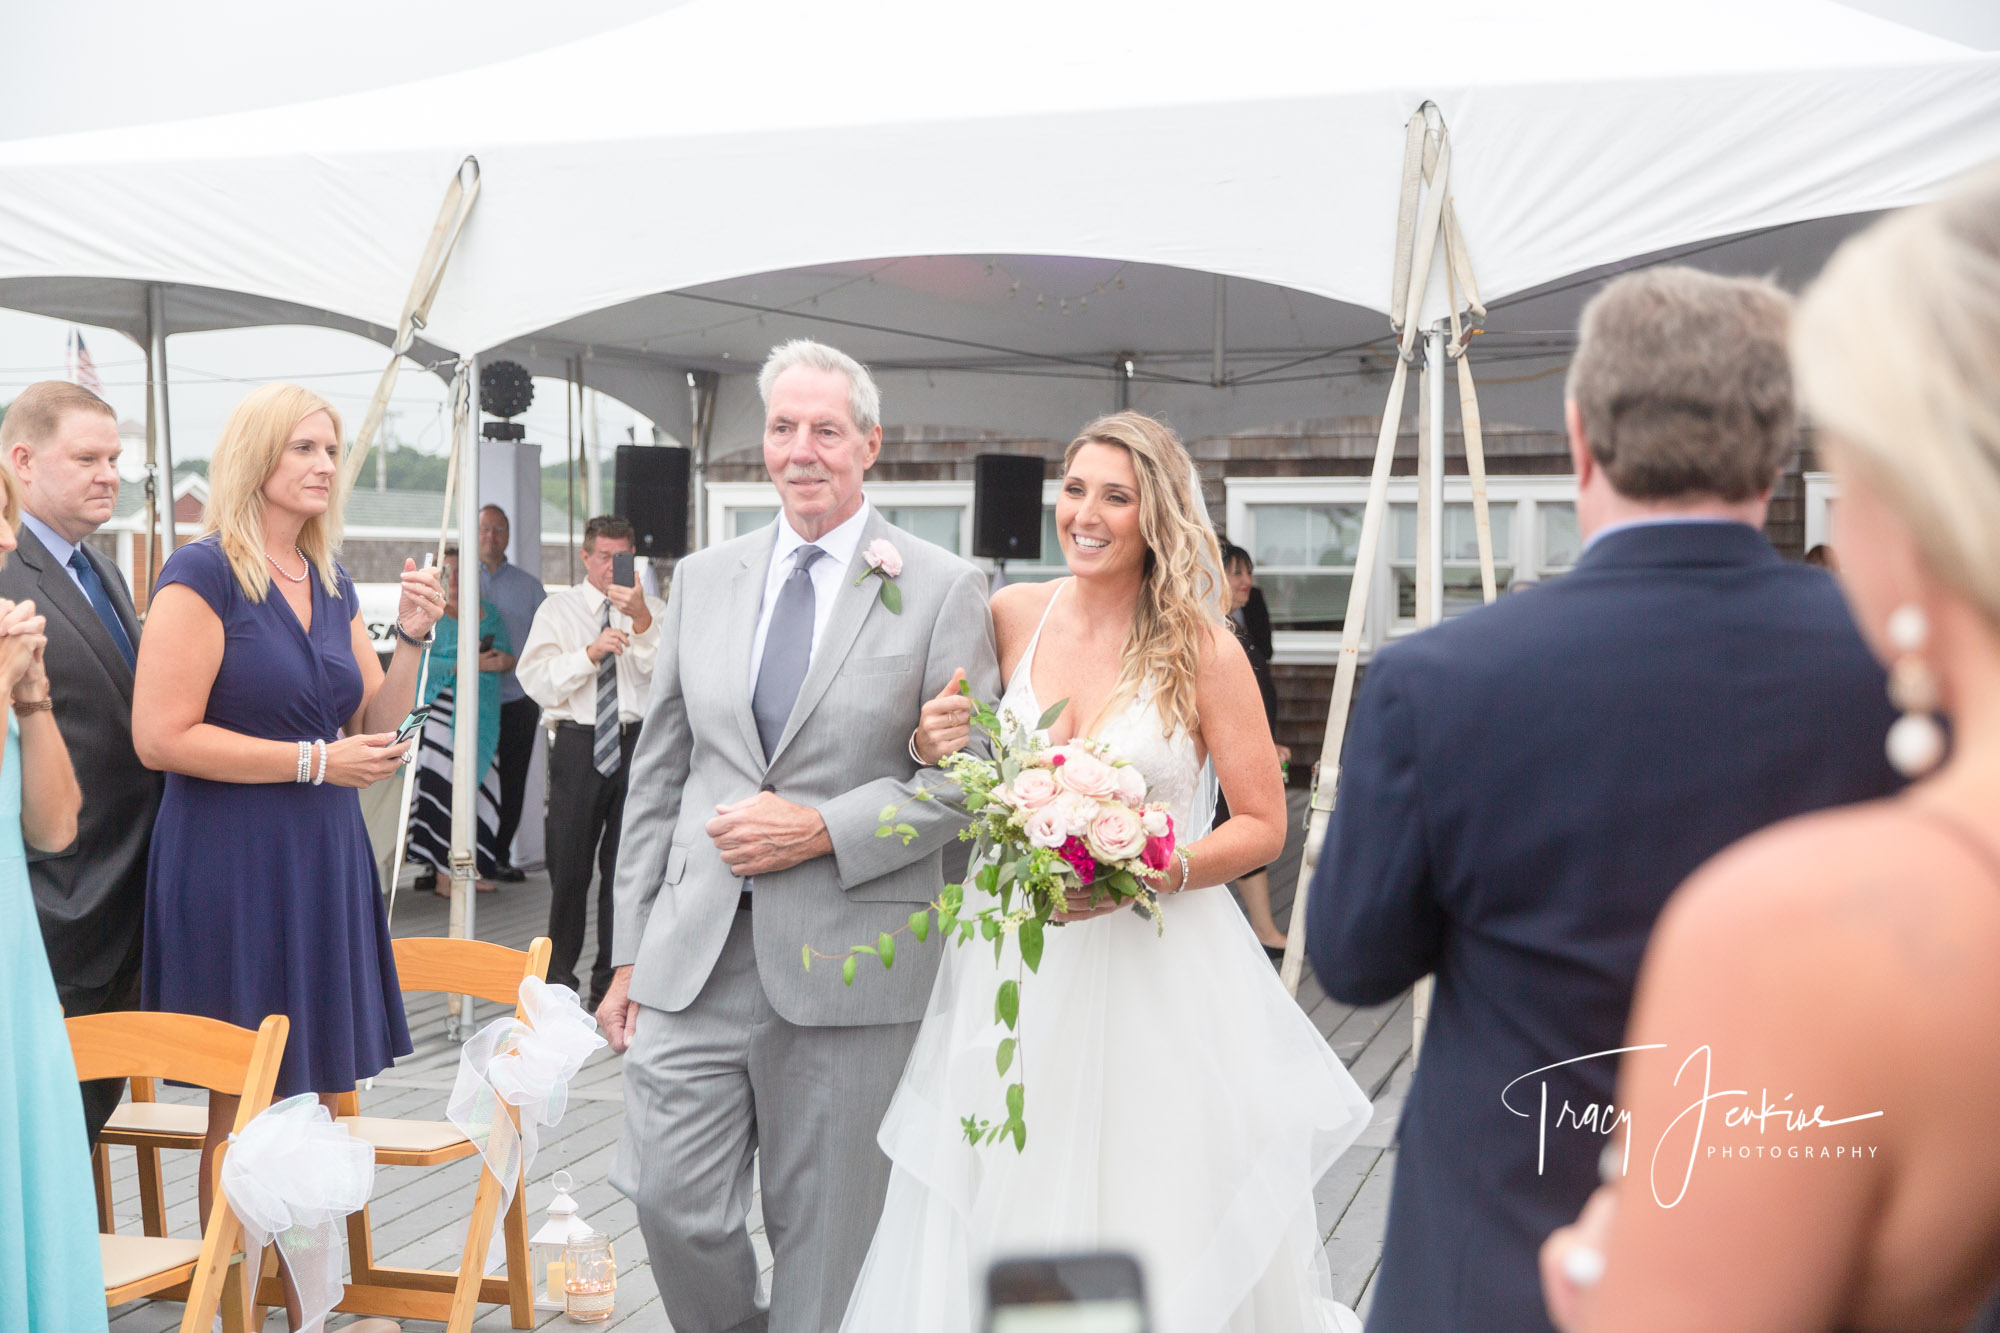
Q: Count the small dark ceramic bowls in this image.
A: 0